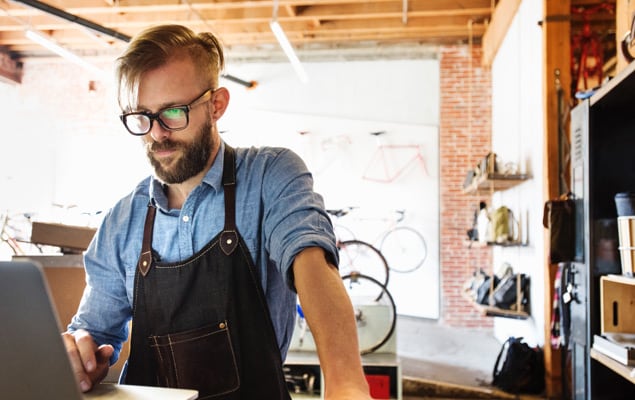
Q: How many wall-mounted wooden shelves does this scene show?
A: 3